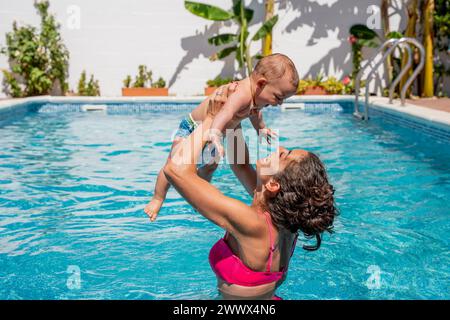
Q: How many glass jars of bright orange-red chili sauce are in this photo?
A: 0